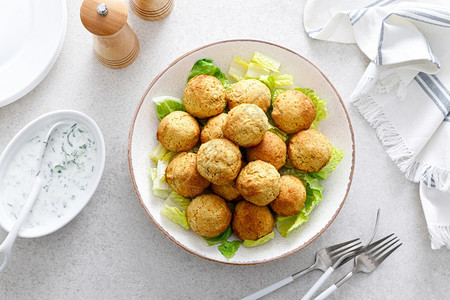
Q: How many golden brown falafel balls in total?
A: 15